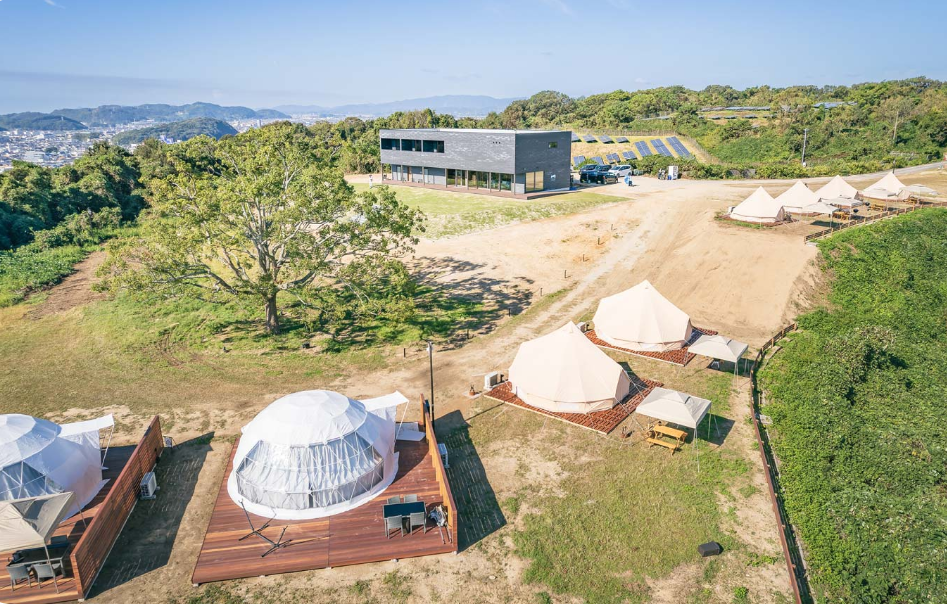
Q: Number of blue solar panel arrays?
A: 11